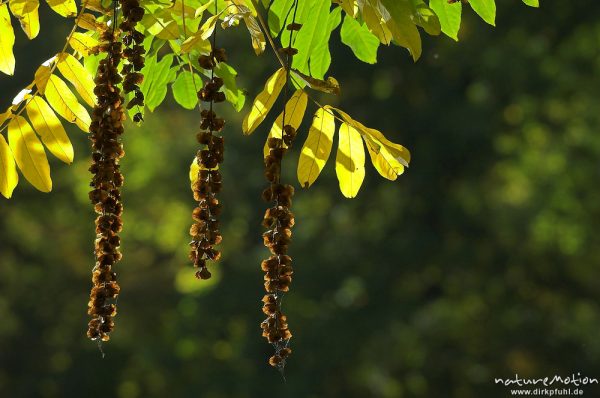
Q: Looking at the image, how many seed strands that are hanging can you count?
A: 4